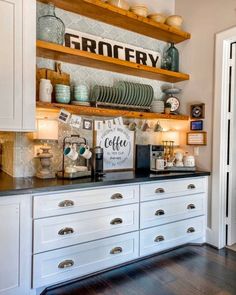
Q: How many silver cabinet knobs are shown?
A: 12